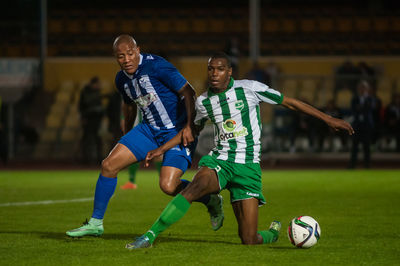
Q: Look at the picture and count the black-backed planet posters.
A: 0